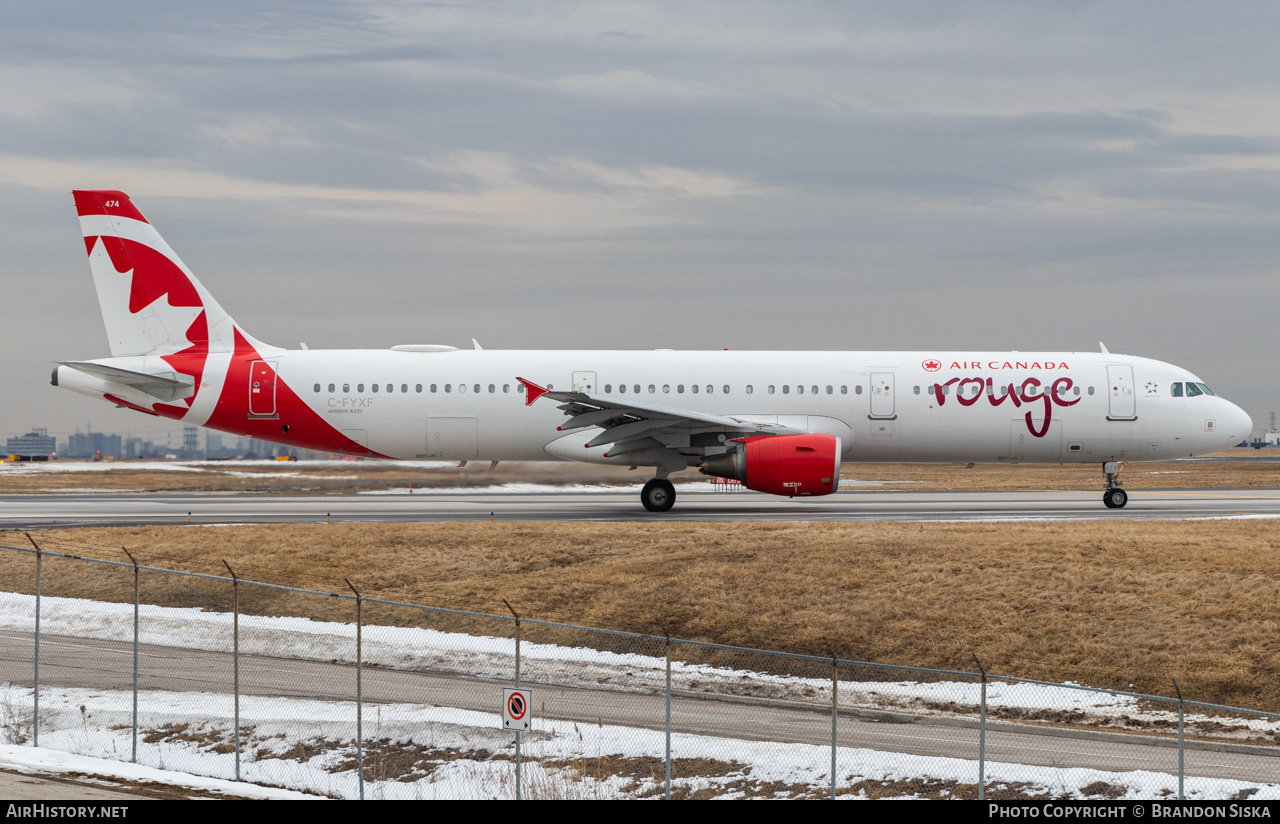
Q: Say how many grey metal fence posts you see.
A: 9